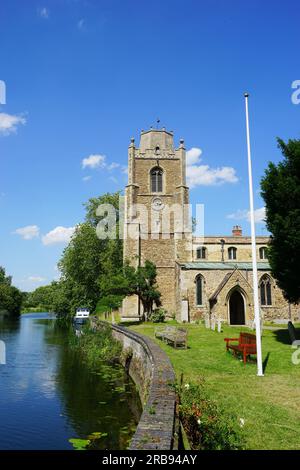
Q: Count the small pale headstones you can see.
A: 3